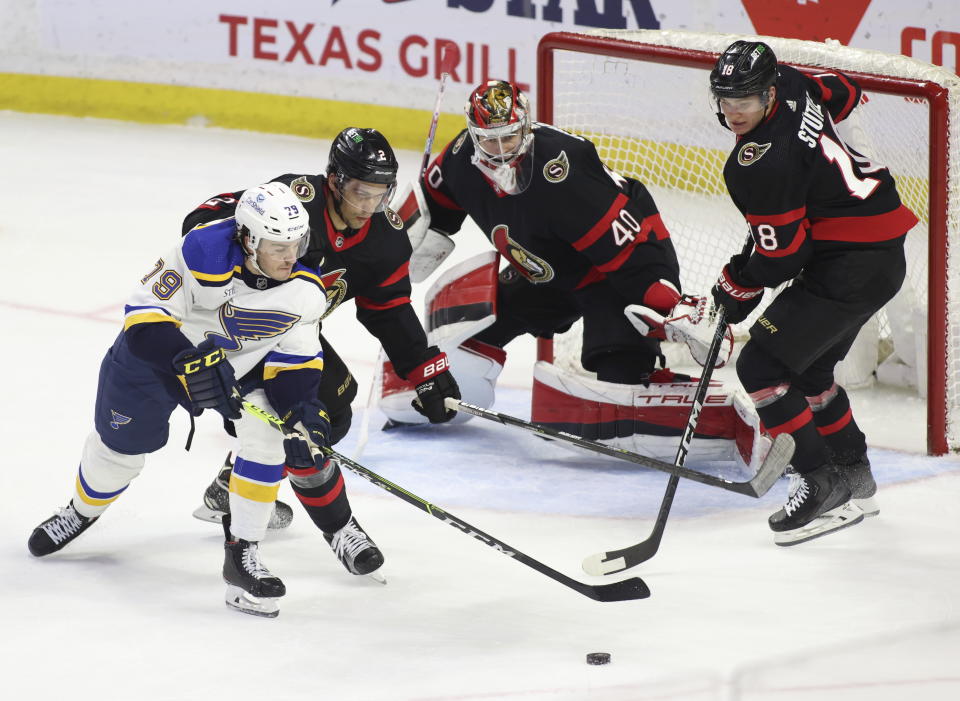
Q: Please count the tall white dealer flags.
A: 0